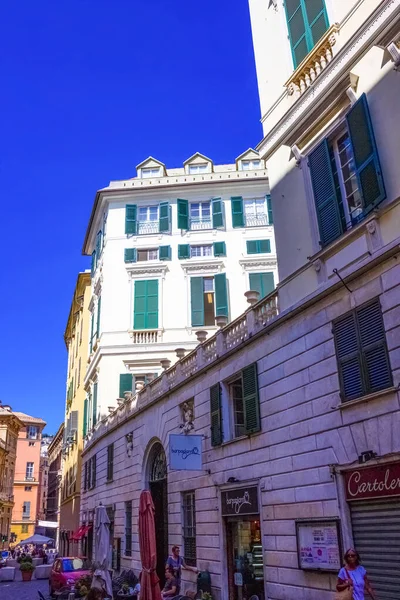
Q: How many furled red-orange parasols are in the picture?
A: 1